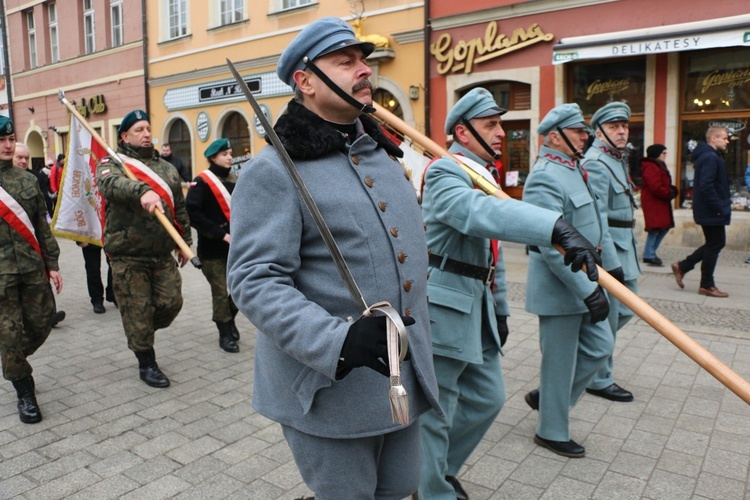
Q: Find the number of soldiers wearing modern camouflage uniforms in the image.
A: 3